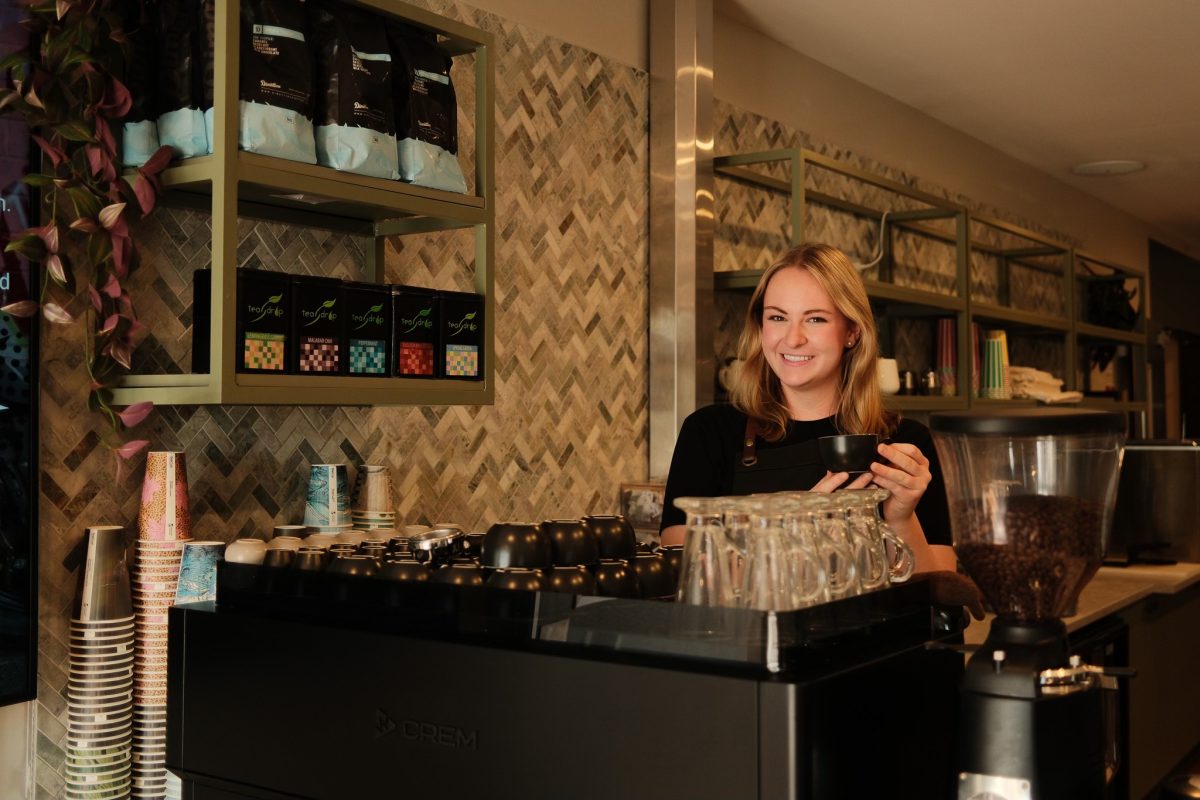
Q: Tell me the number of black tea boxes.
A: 5